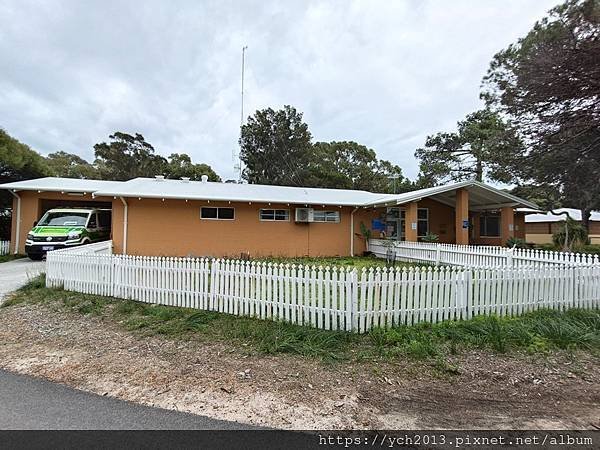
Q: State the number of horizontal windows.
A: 3